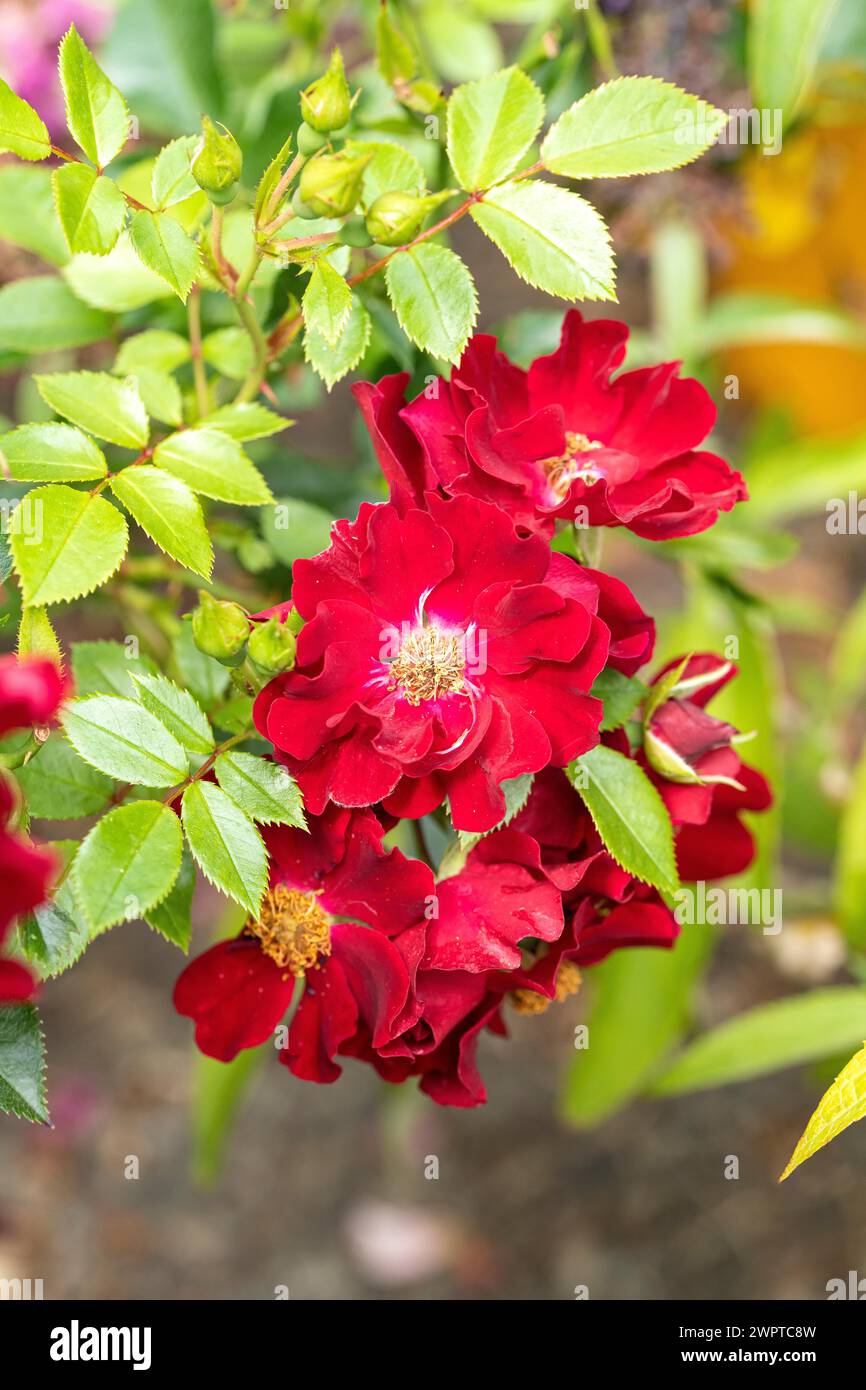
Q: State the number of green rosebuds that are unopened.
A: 6